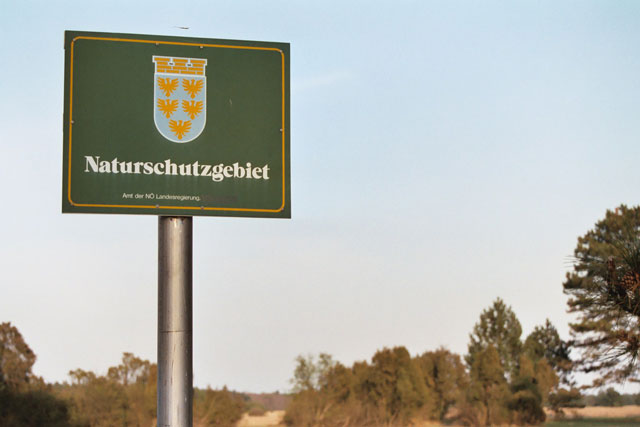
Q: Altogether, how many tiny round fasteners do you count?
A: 10